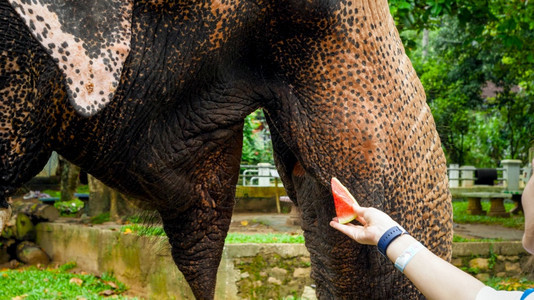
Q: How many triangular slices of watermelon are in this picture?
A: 1